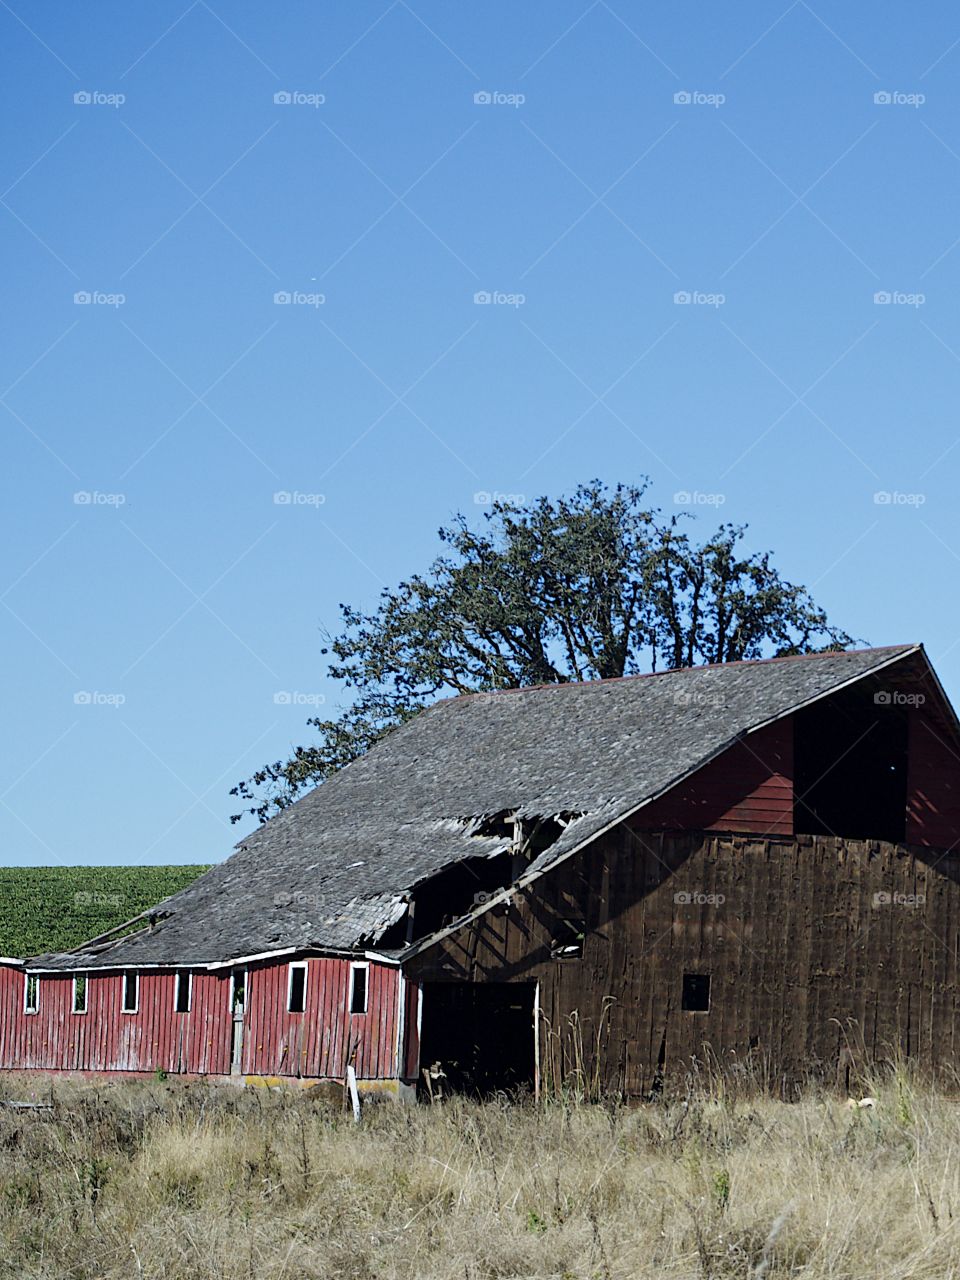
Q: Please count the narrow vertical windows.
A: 7